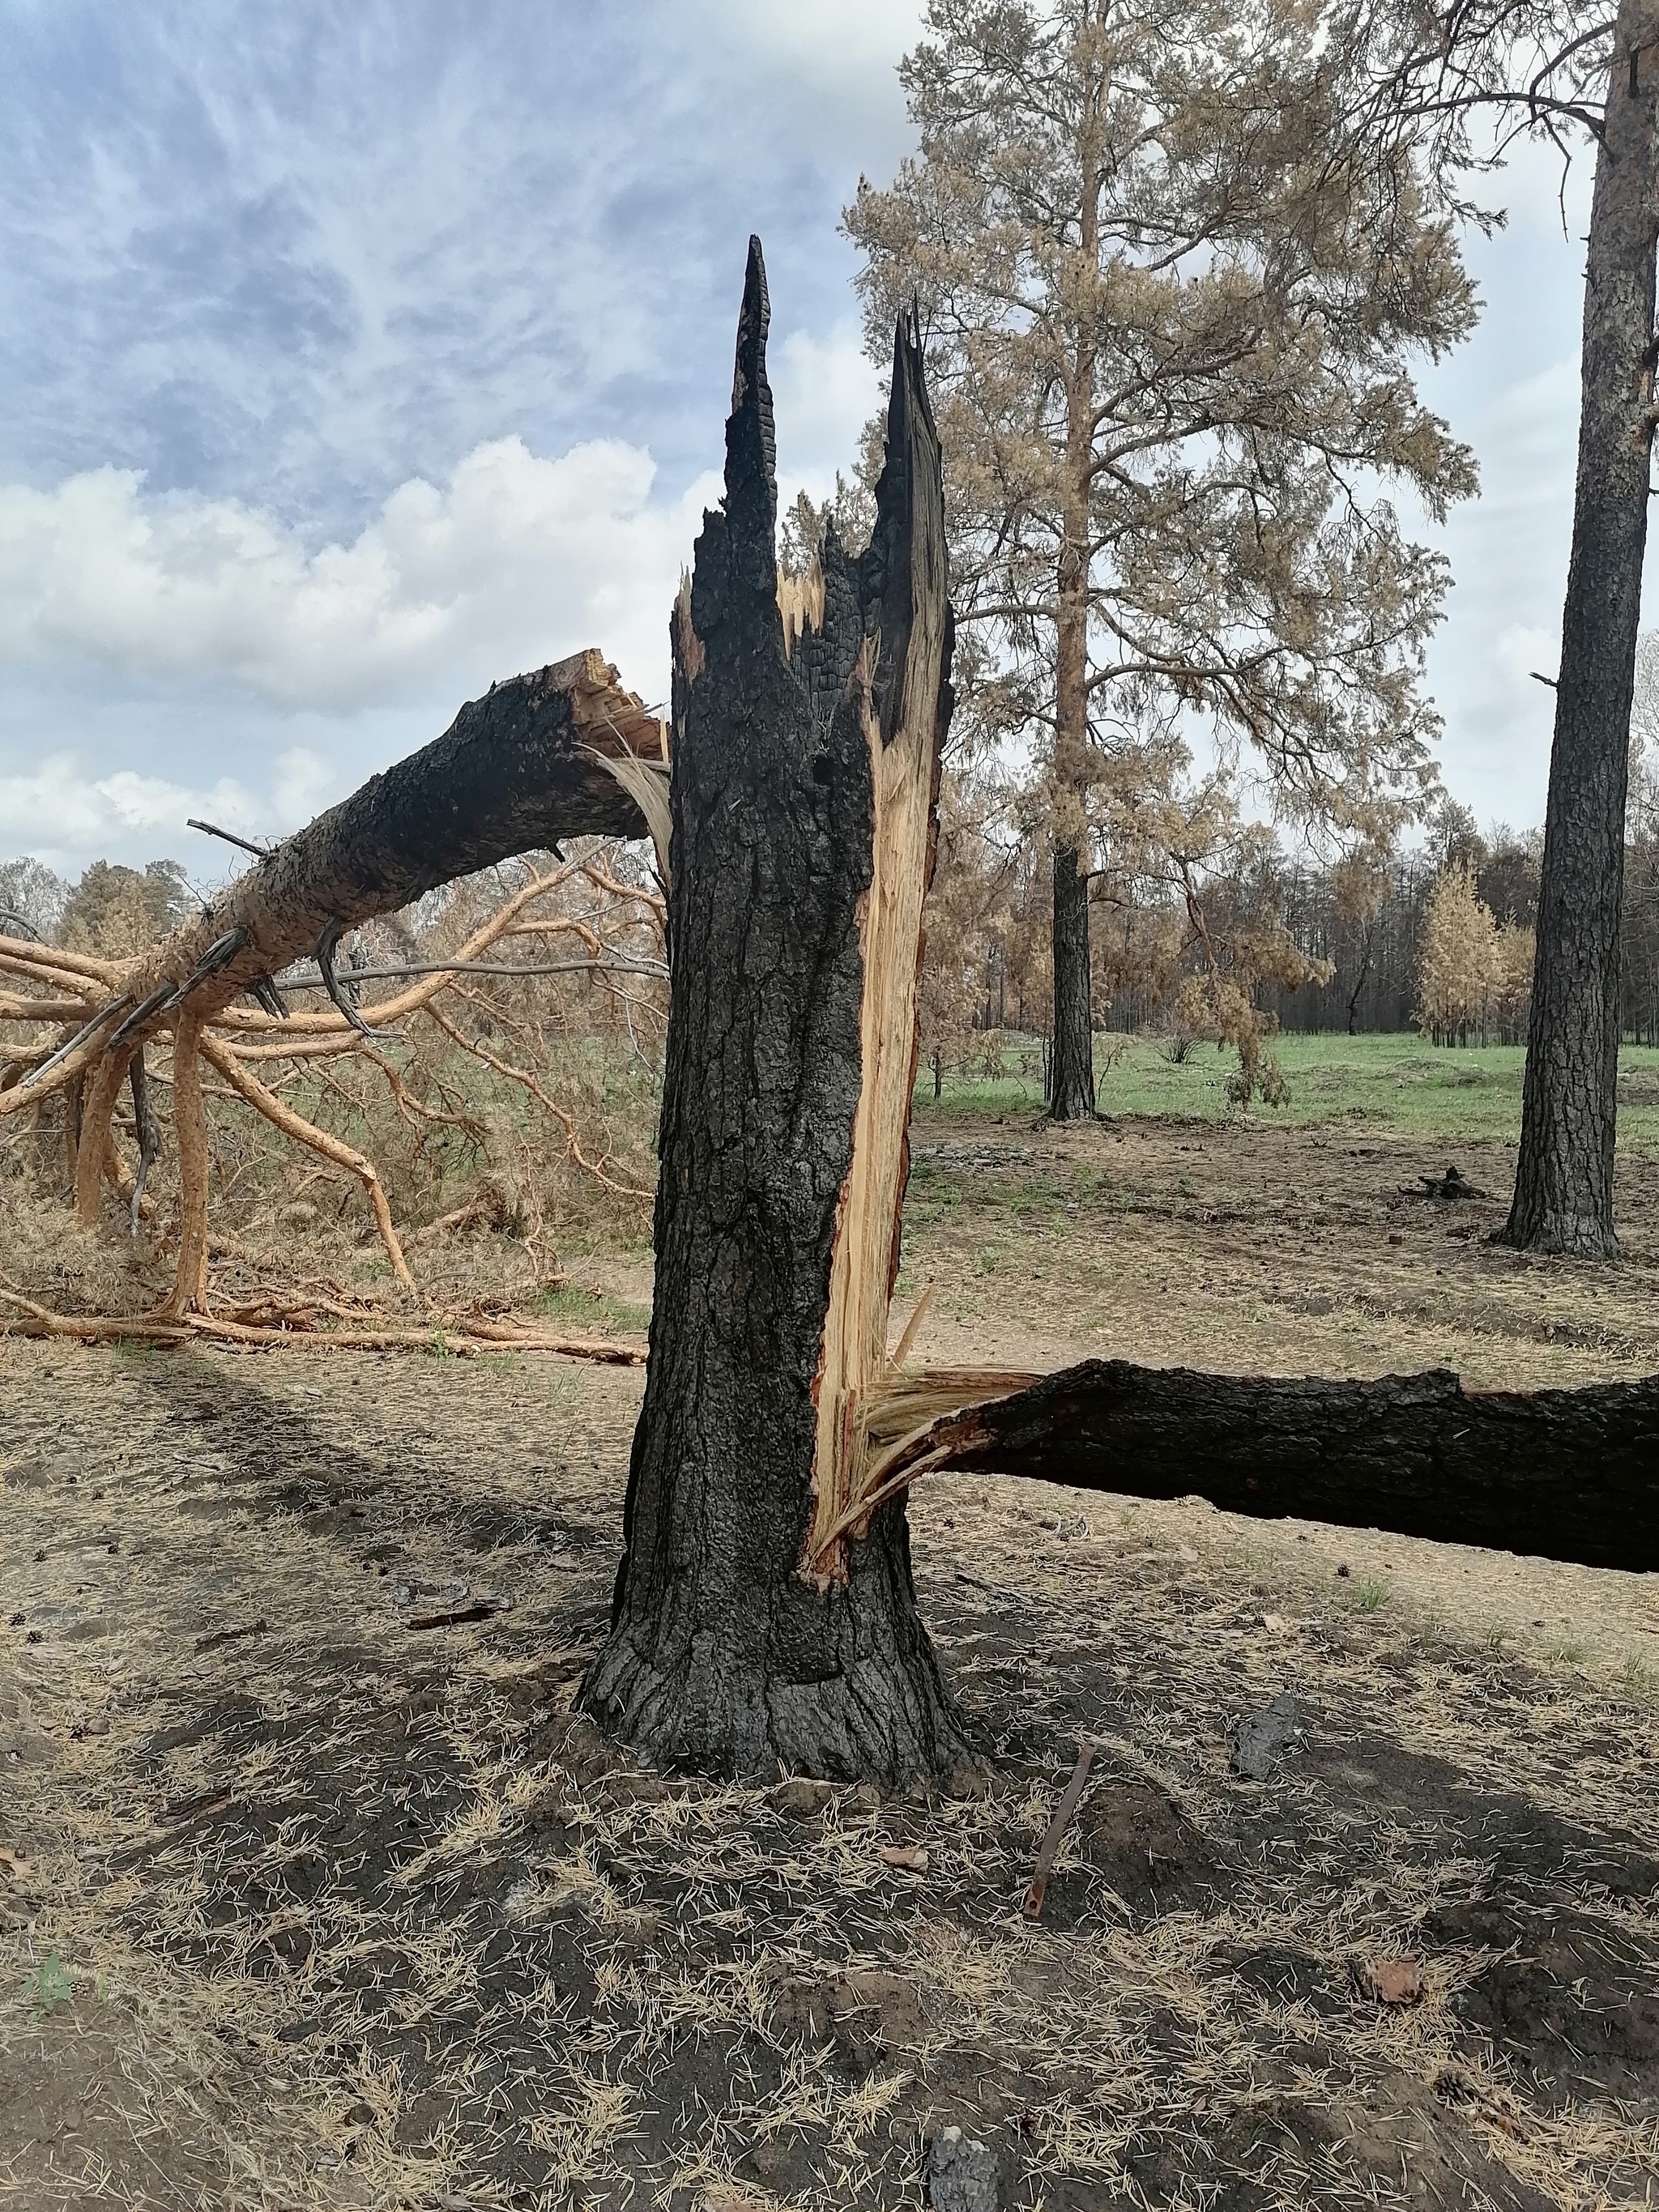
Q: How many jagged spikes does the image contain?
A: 2